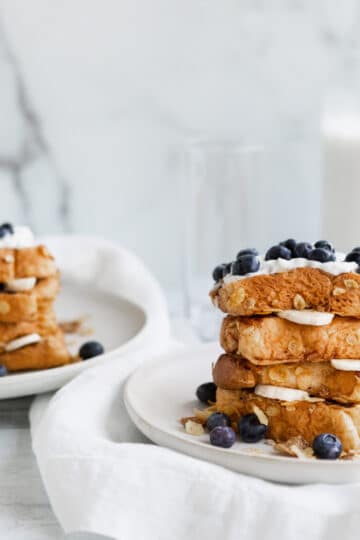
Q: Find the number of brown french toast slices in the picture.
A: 8